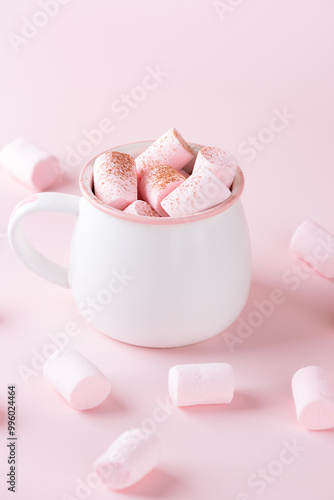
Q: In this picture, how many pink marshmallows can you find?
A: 12